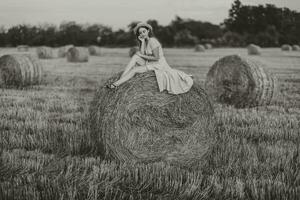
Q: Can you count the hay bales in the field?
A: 14